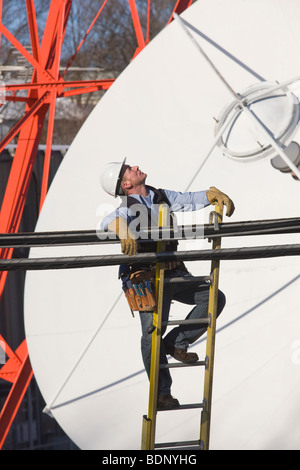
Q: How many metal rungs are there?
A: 5